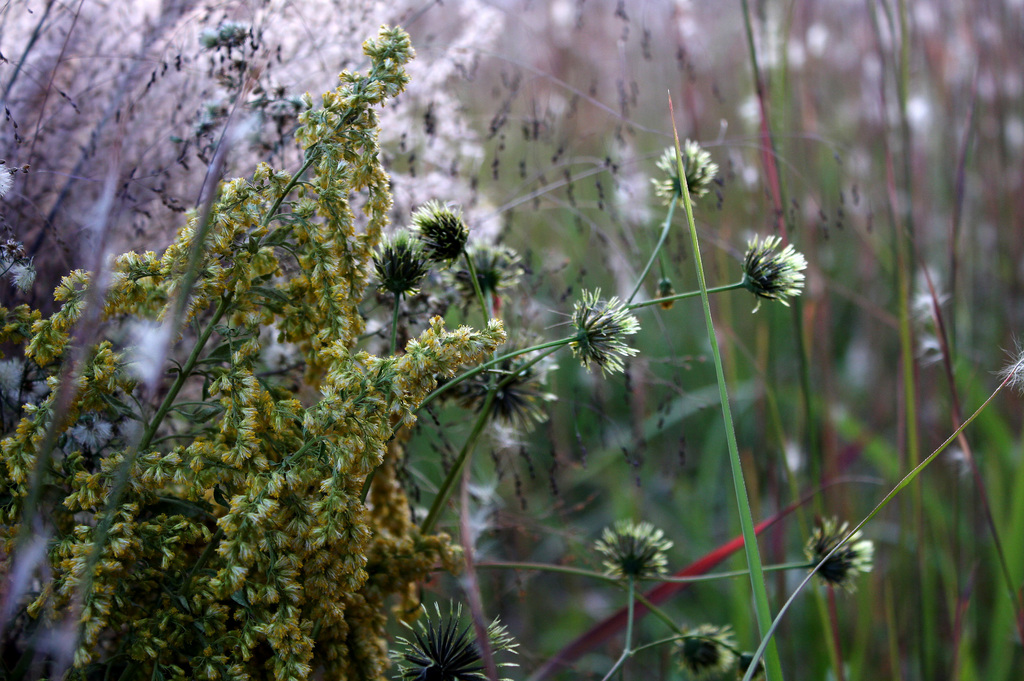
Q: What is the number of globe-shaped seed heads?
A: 11